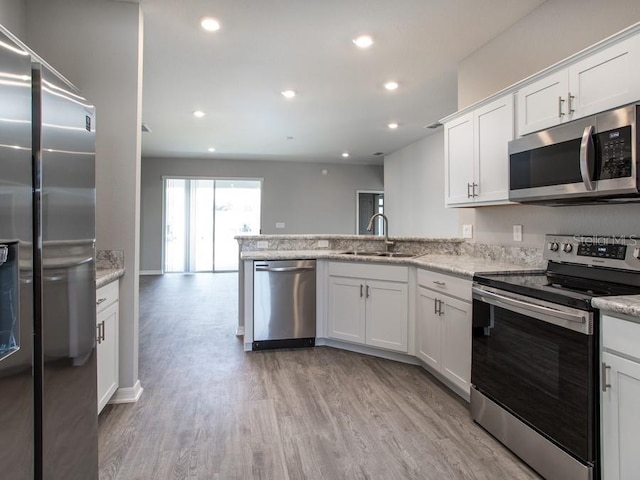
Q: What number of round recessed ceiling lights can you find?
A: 8